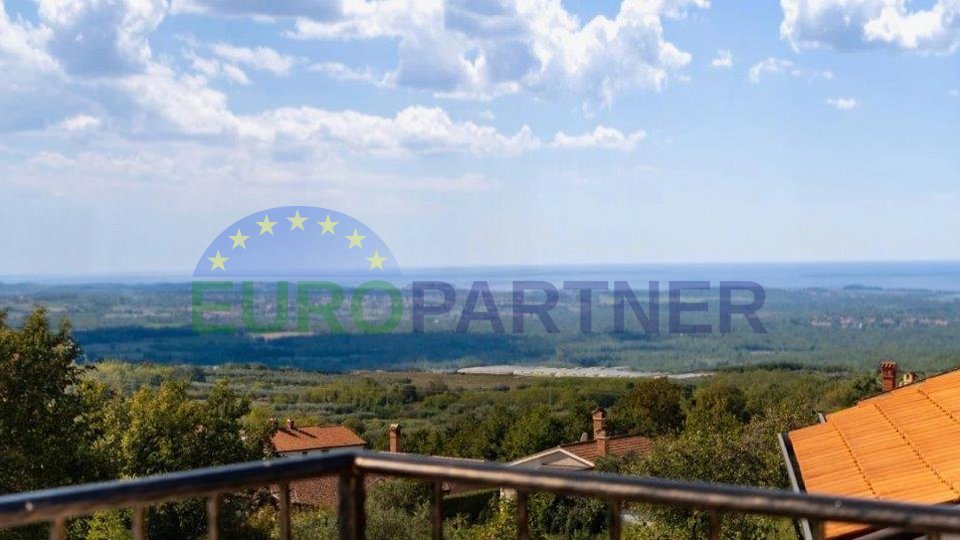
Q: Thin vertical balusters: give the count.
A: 10